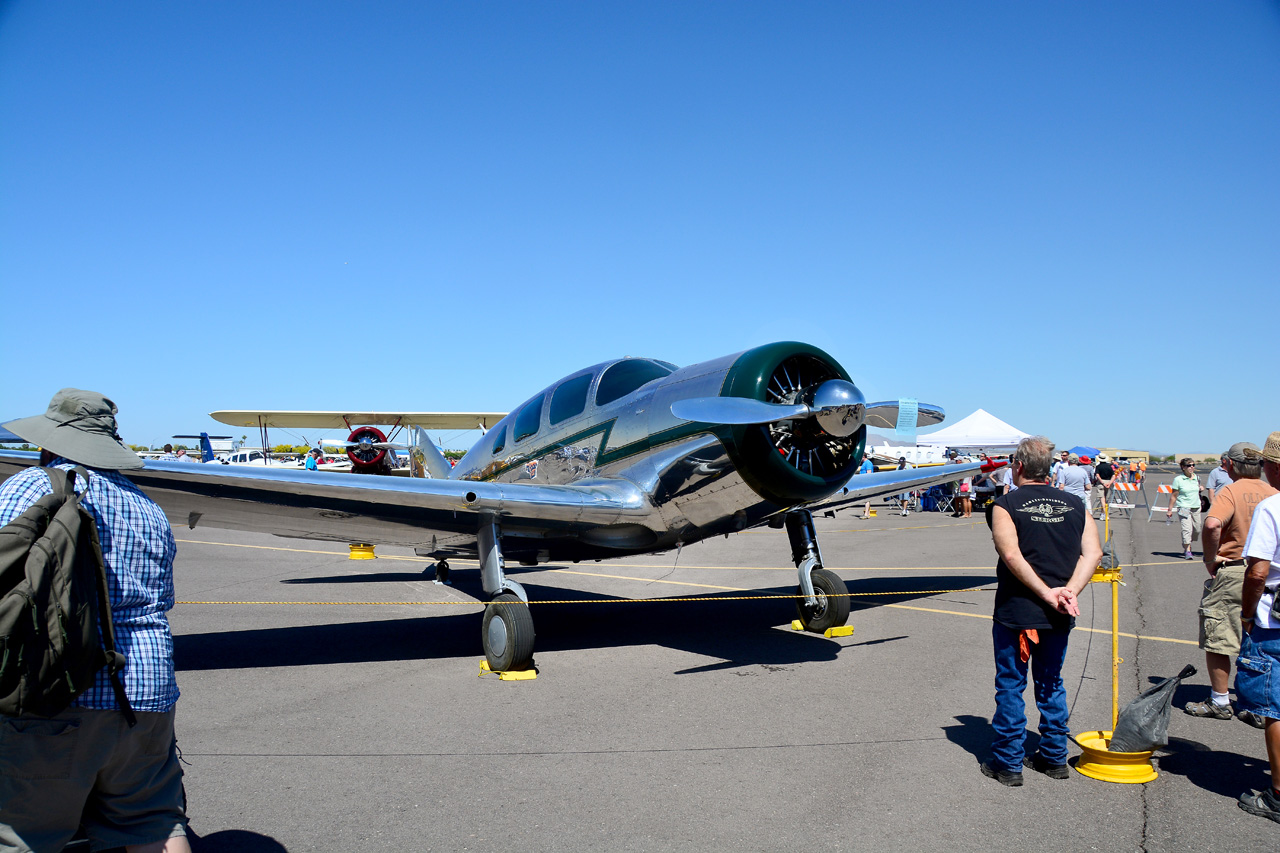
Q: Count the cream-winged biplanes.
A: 1